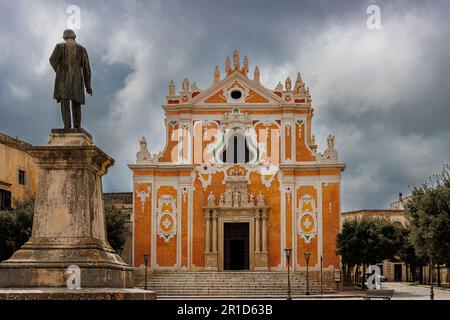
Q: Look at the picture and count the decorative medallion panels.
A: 2